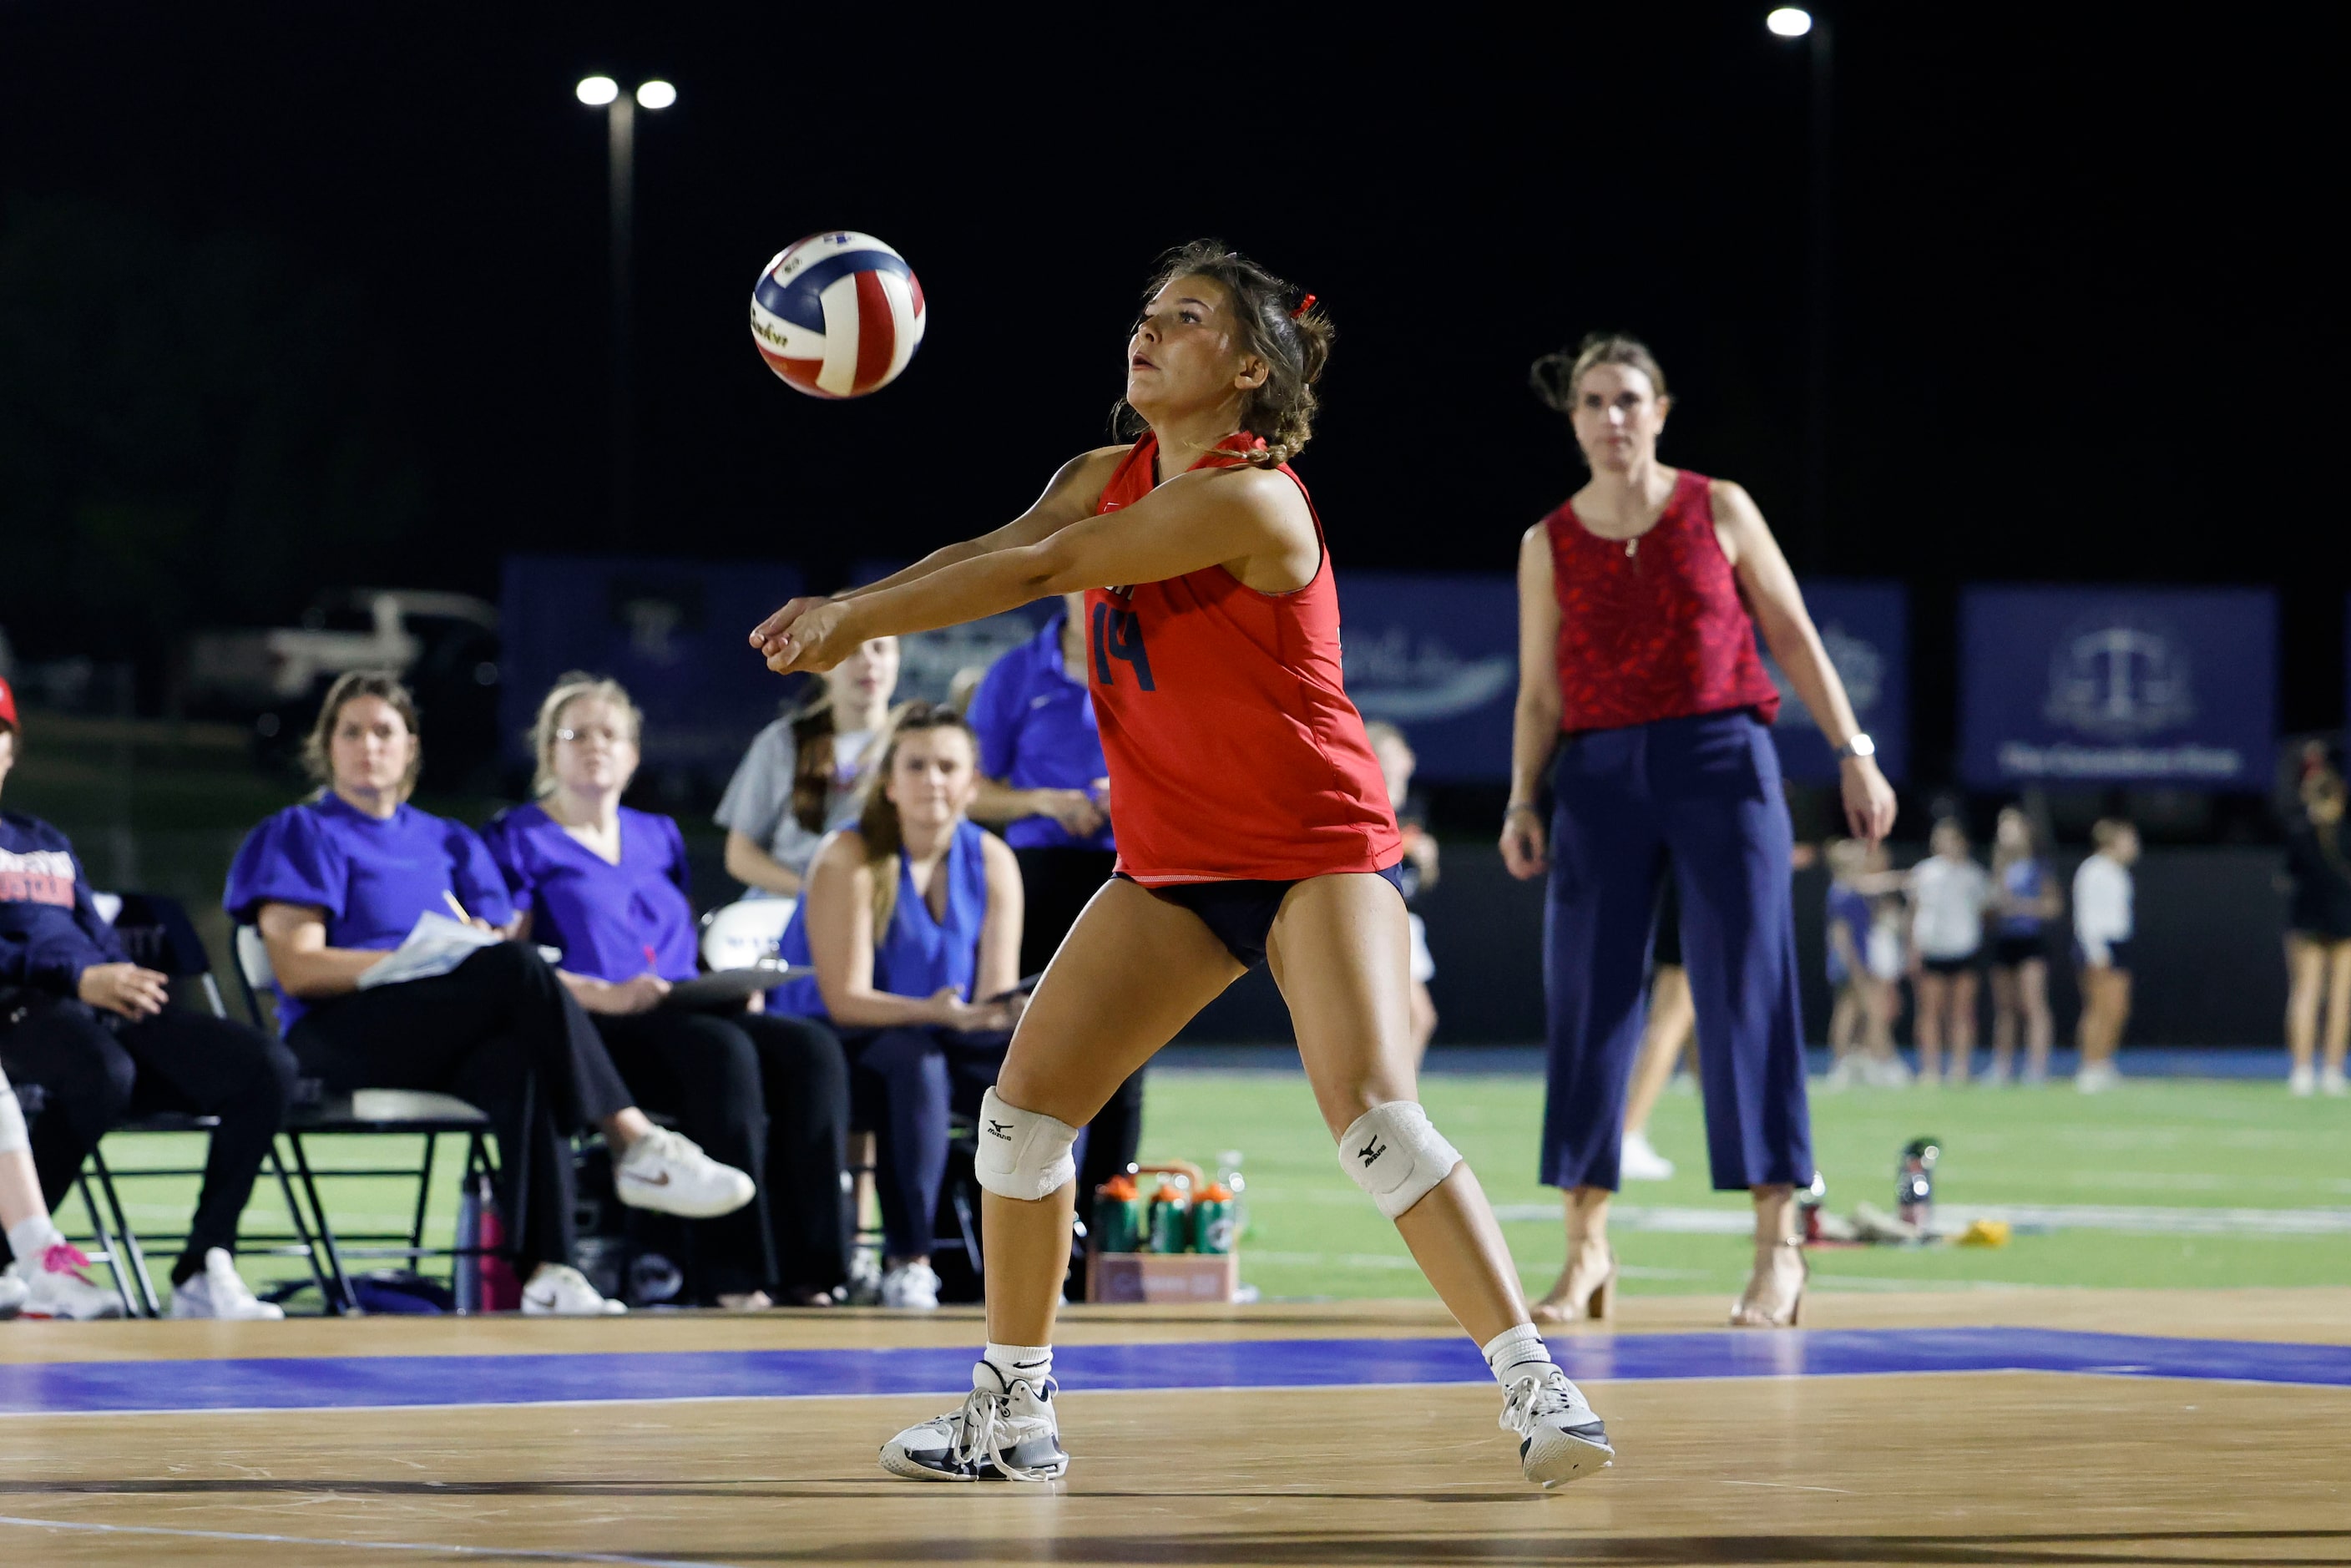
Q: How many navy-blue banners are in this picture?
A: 5